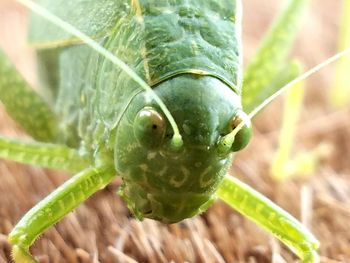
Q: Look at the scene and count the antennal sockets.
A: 2